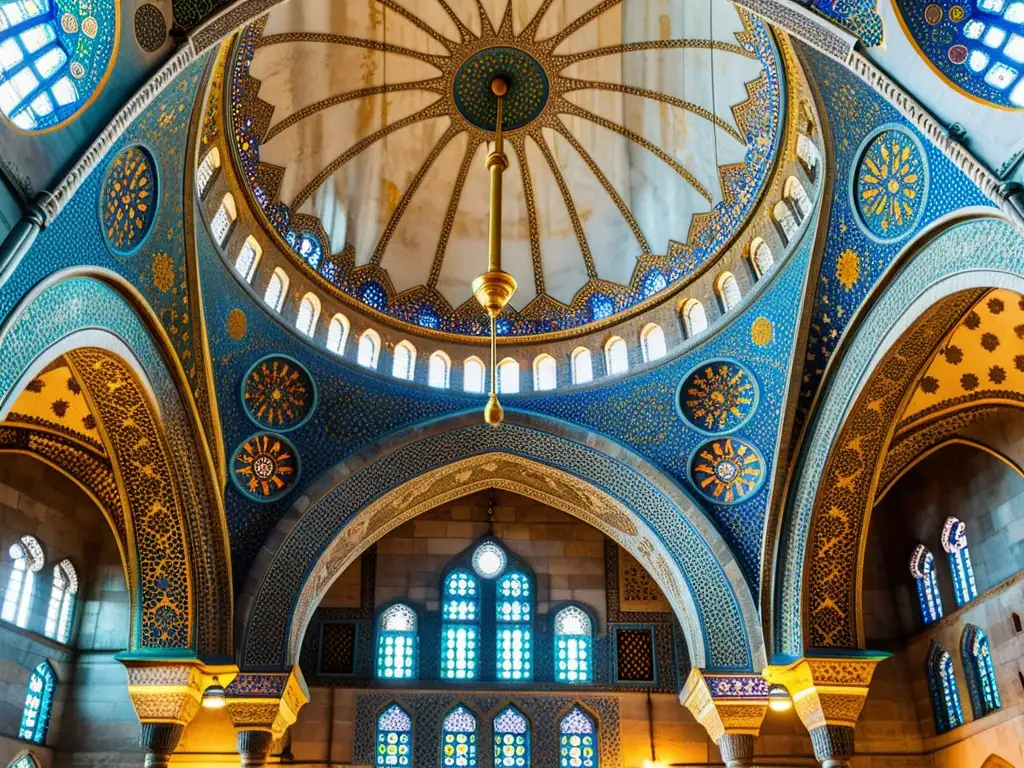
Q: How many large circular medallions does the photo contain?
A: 6